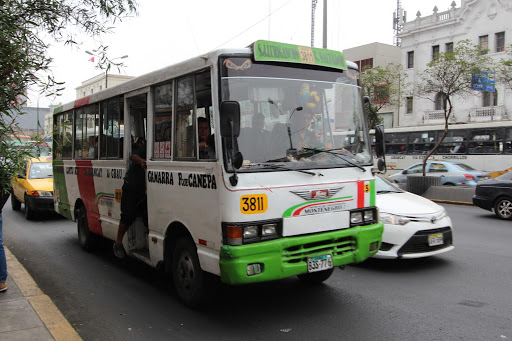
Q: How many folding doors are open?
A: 1